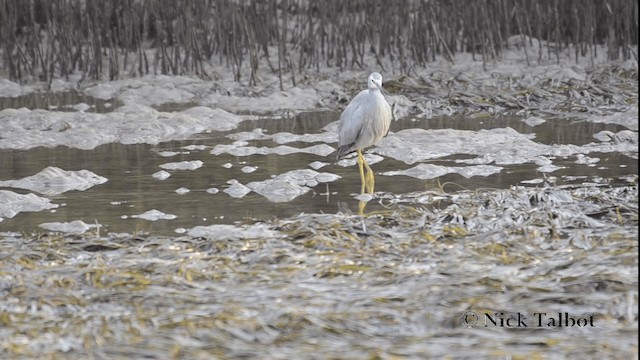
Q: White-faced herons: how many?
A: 1